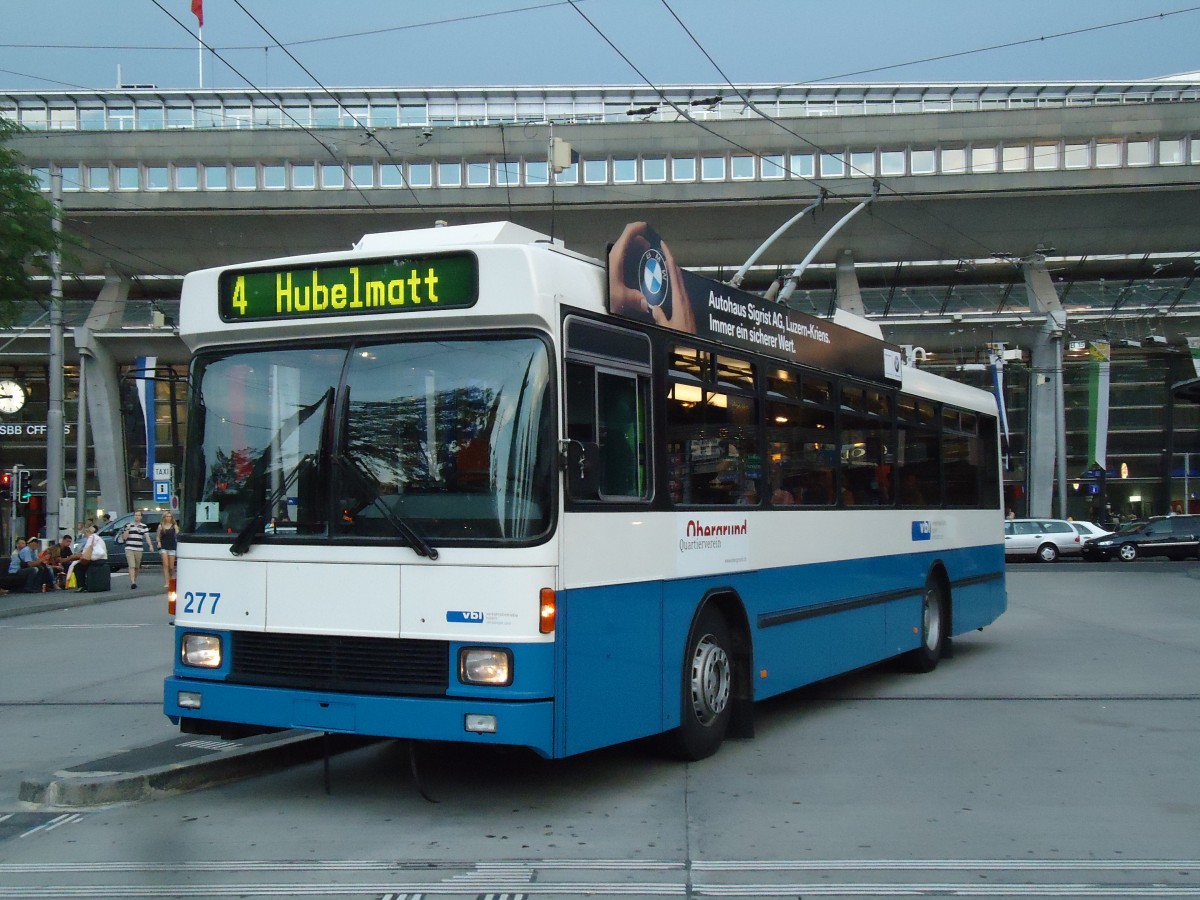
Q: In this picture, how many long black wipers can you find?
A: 2